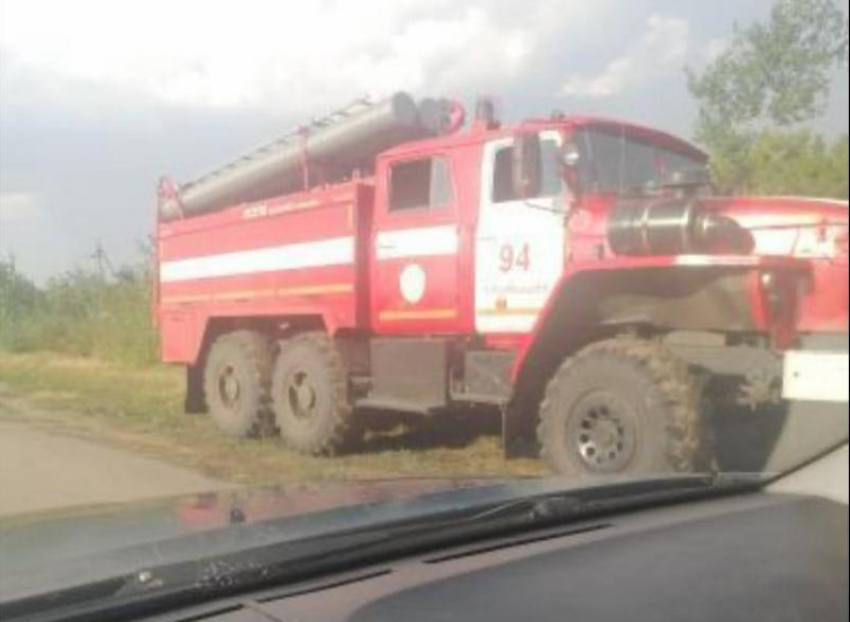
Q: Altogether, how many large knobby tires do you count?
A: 3